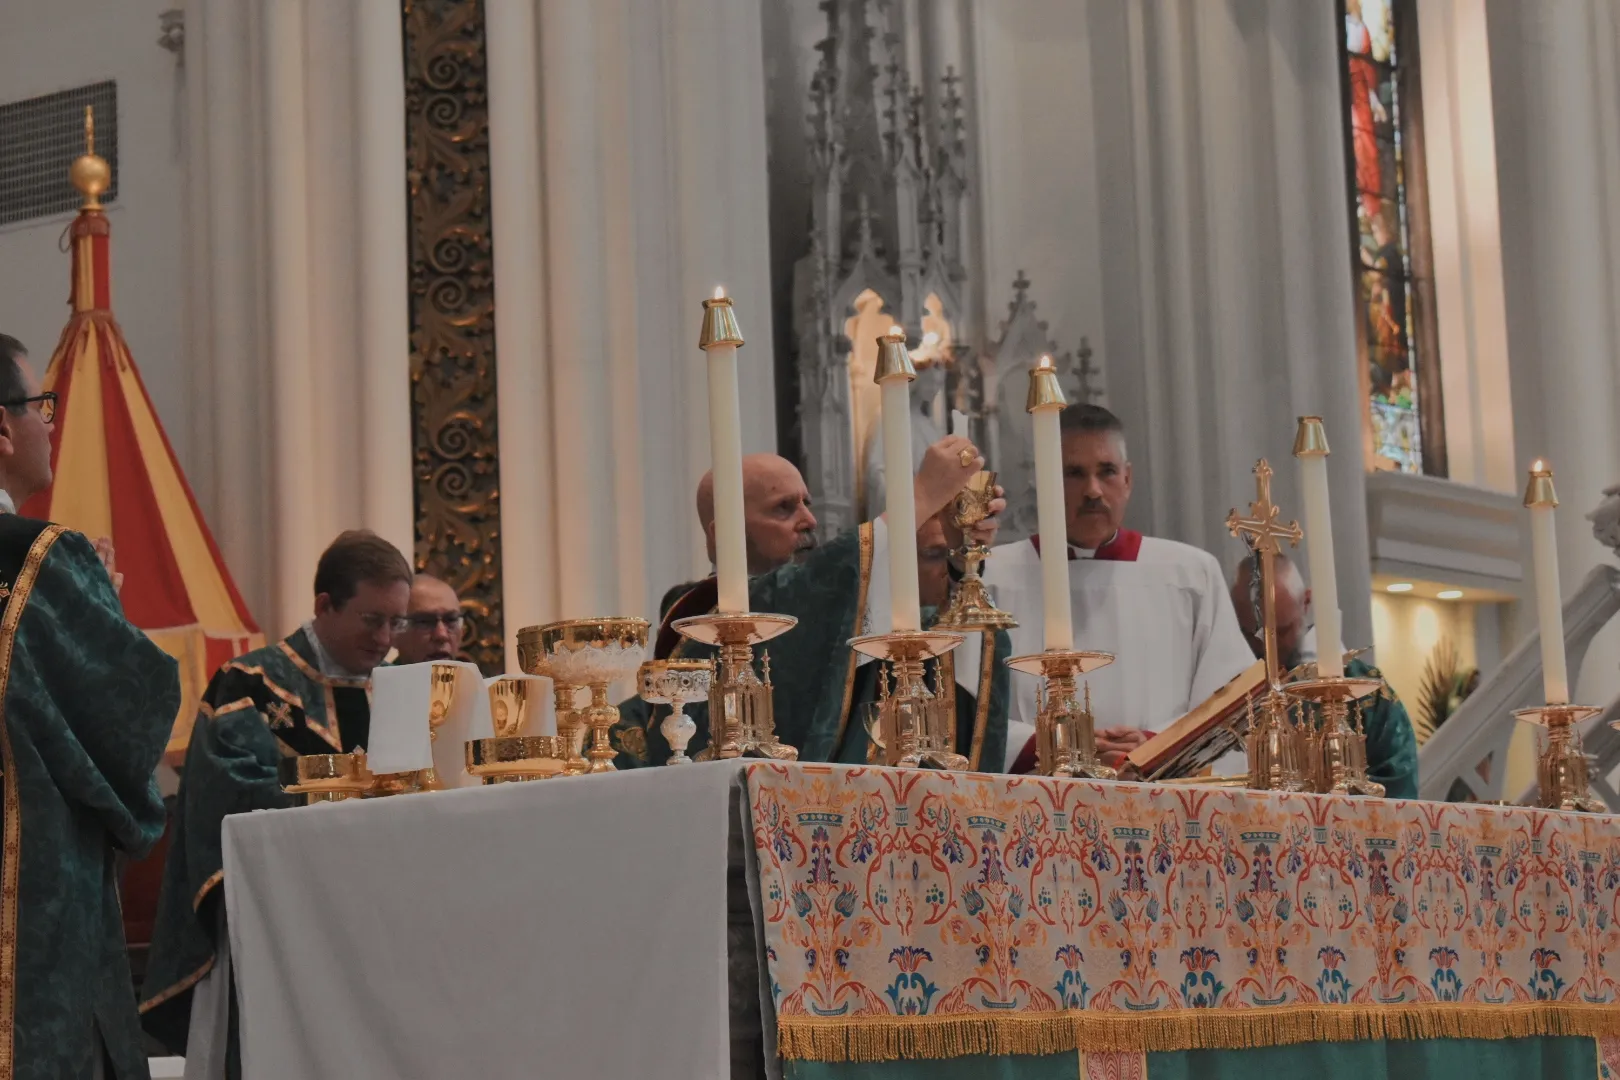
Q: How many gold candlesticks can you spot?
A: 5